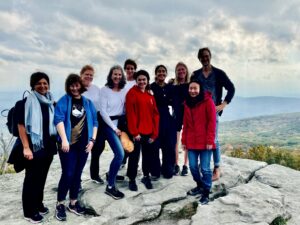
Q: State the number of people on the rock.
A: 10